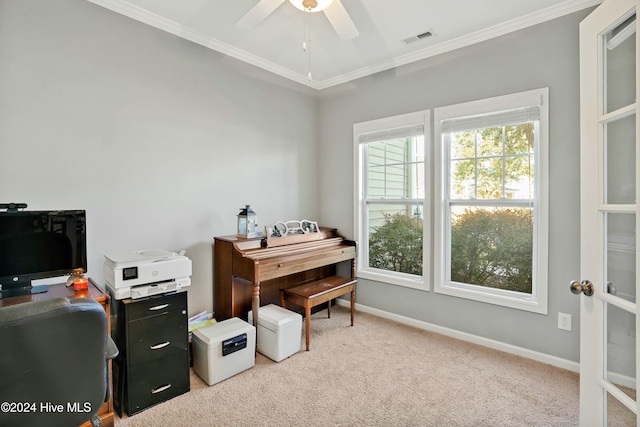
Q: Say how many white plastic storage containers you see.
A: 2